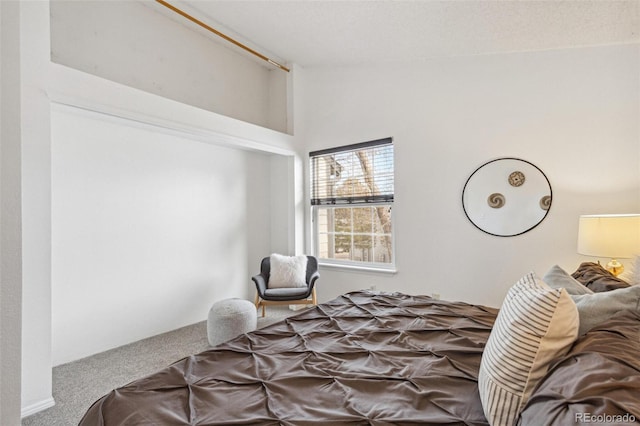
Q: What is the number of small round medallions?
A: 3